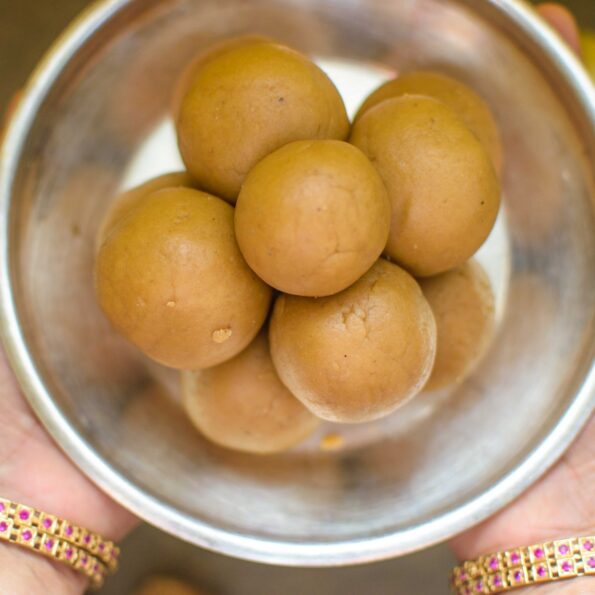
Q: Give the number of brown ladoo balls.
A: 9